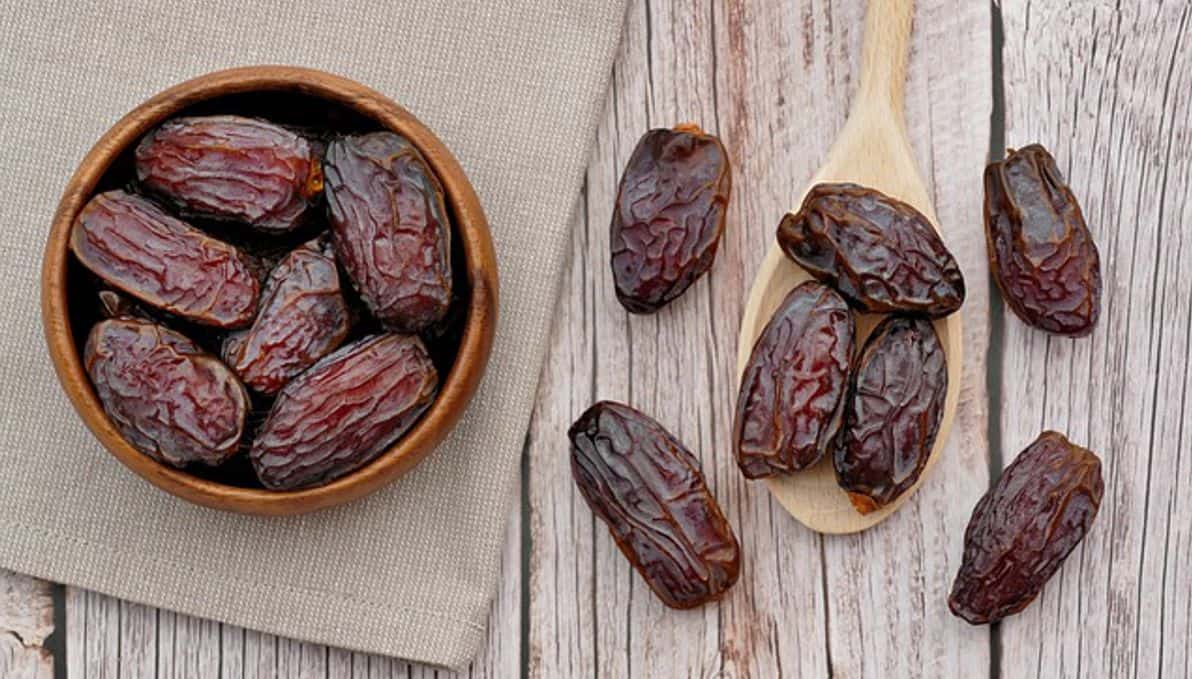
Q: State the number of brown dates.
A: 13